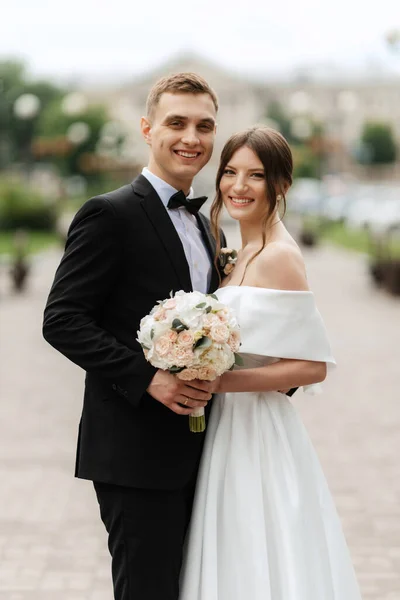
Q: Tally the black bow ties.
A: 1